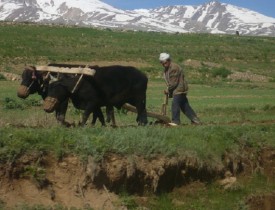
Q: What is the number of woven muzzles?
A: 2